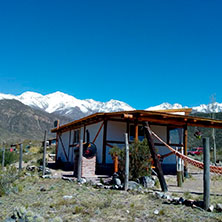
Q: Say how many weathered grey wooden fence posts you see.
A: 6